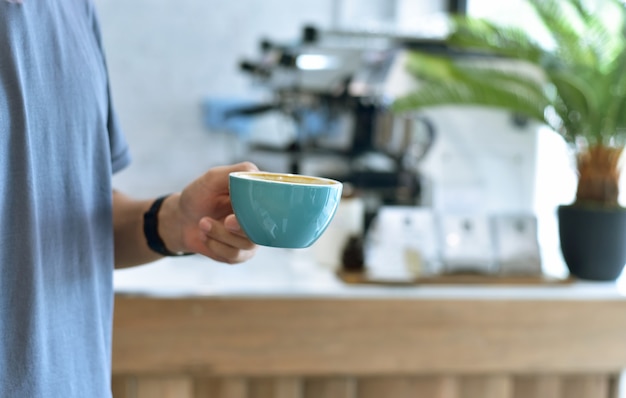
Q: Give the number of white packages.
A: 3